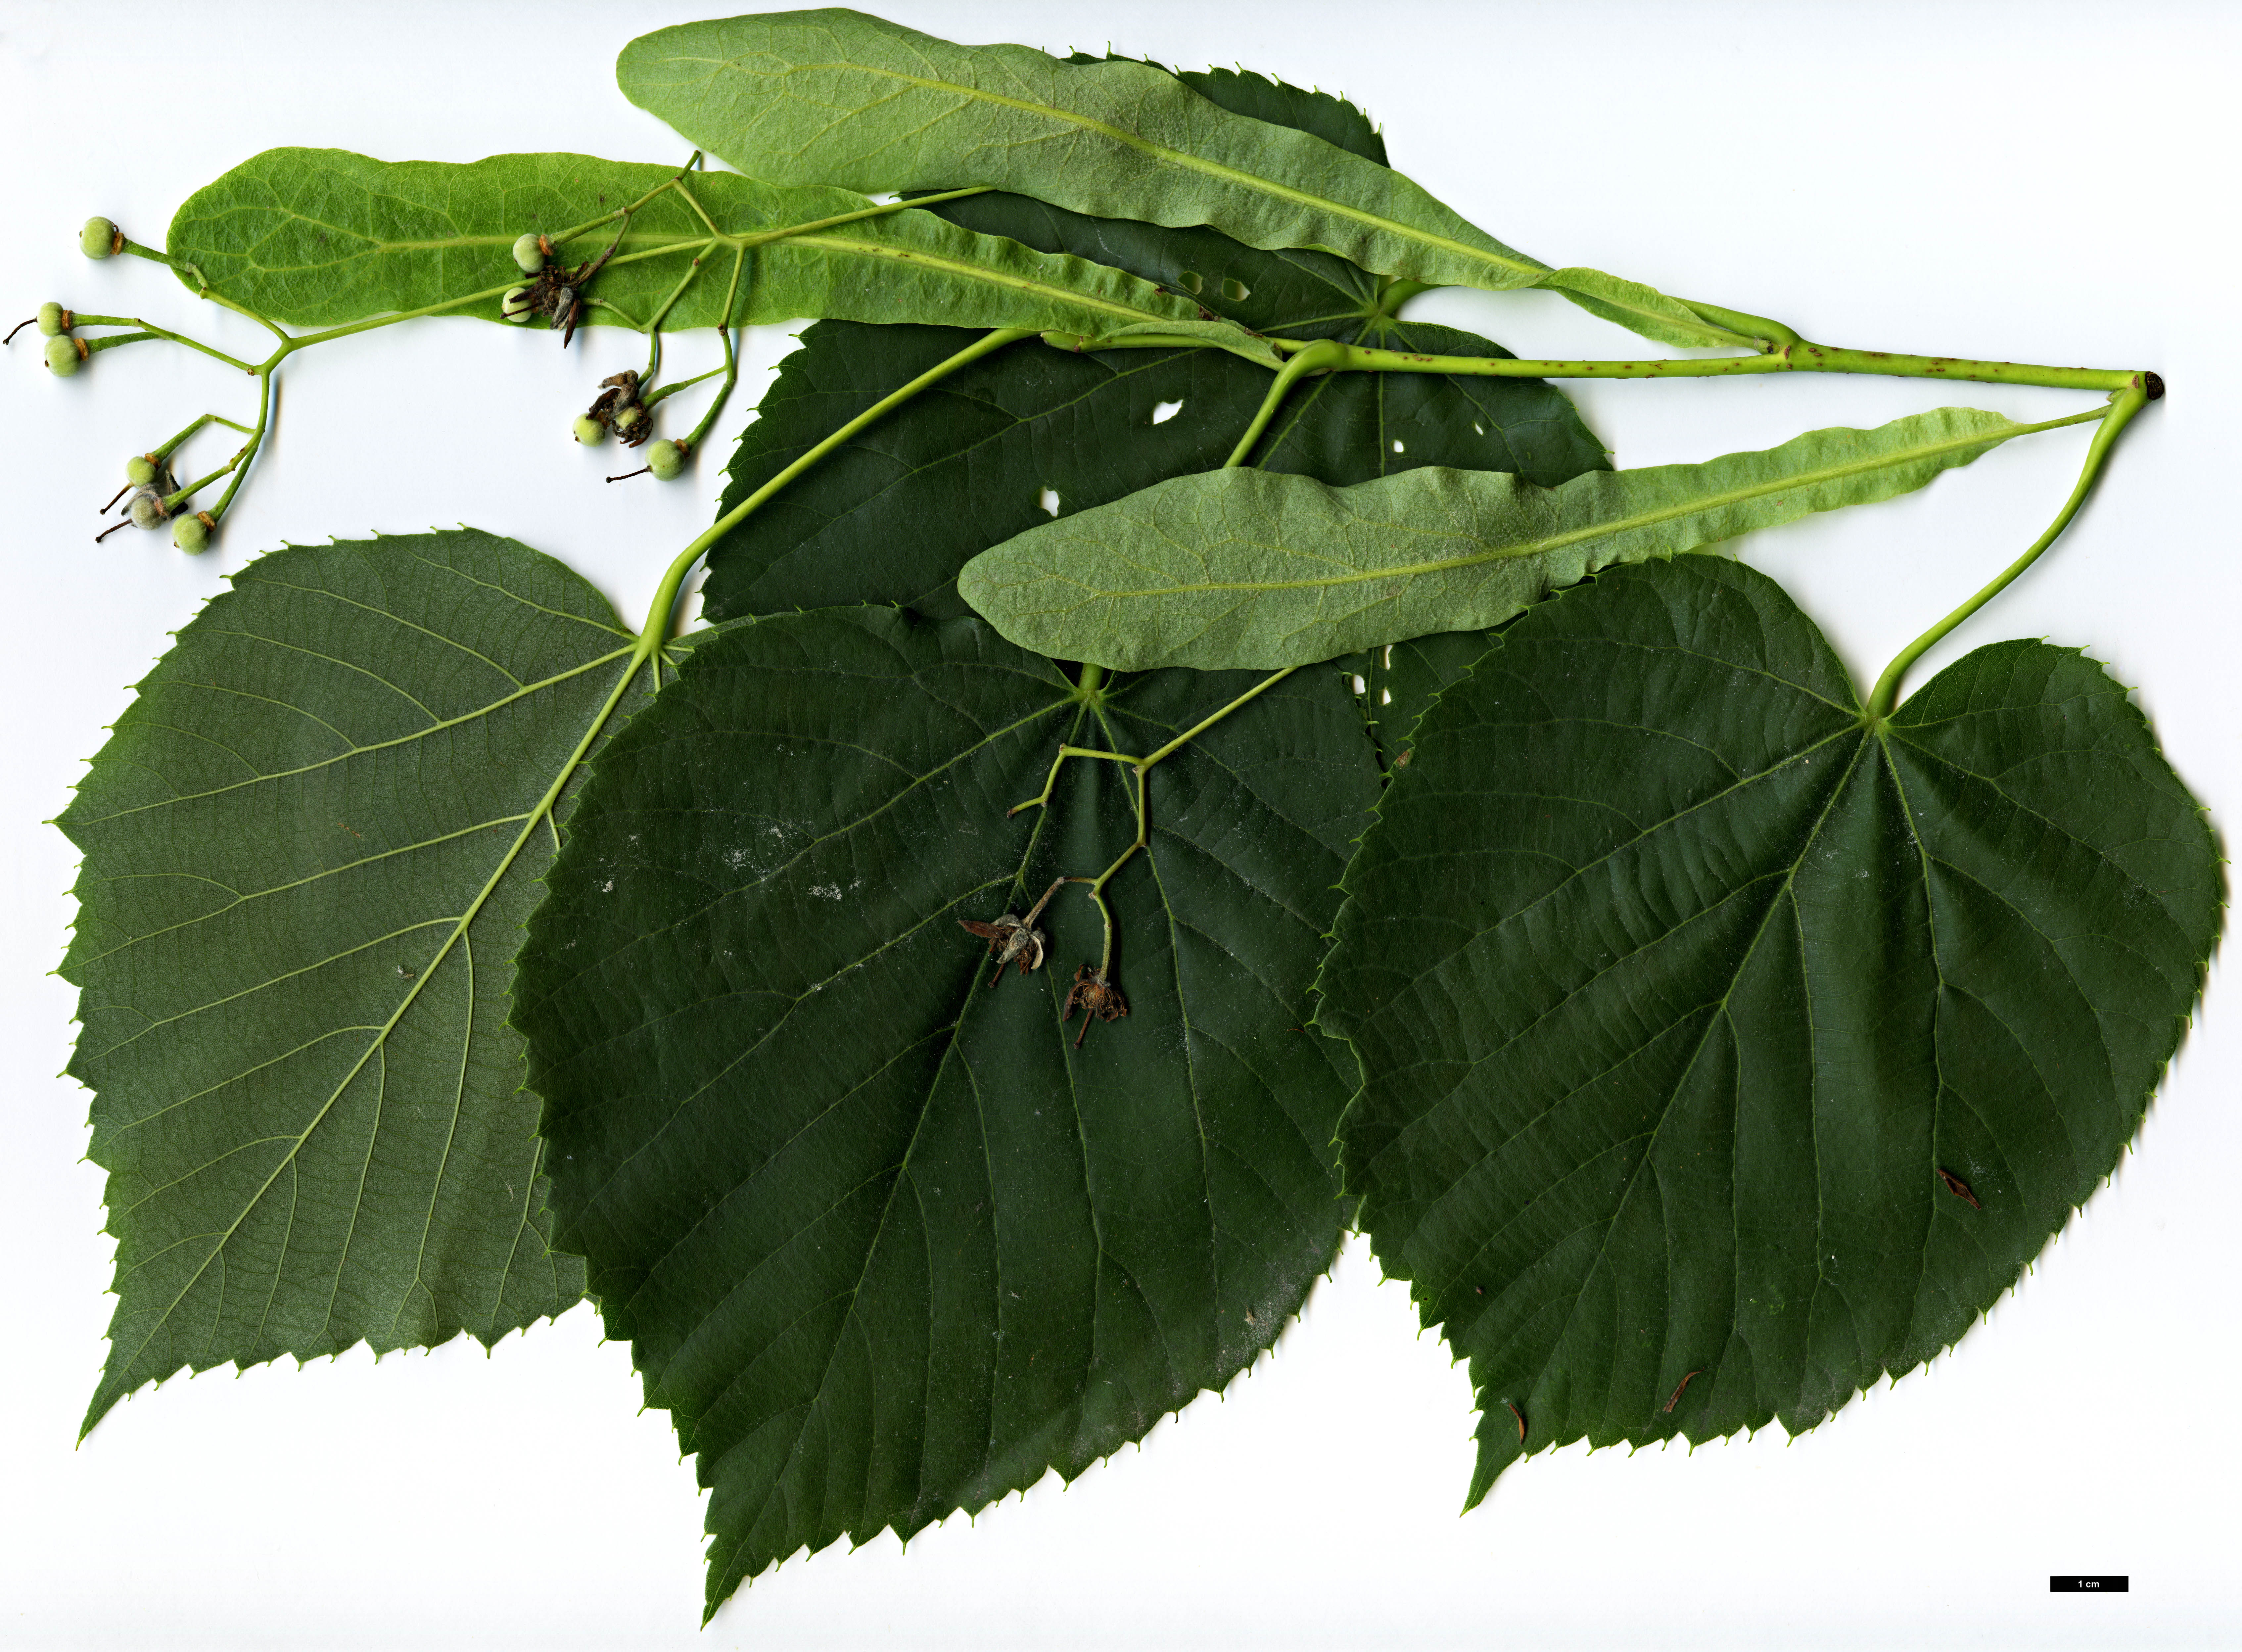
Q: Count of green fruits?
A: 11